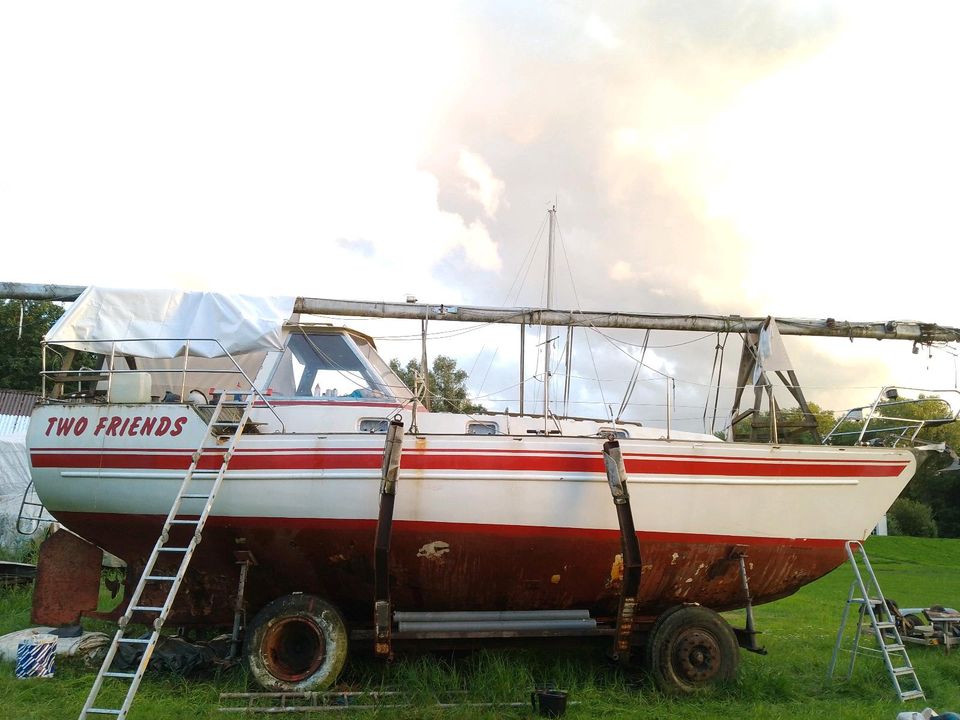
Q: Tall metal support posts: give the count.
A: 2